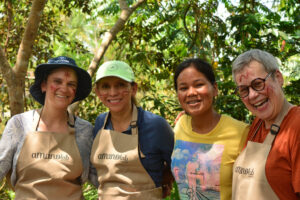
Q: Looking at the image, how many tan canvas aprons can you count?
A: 3